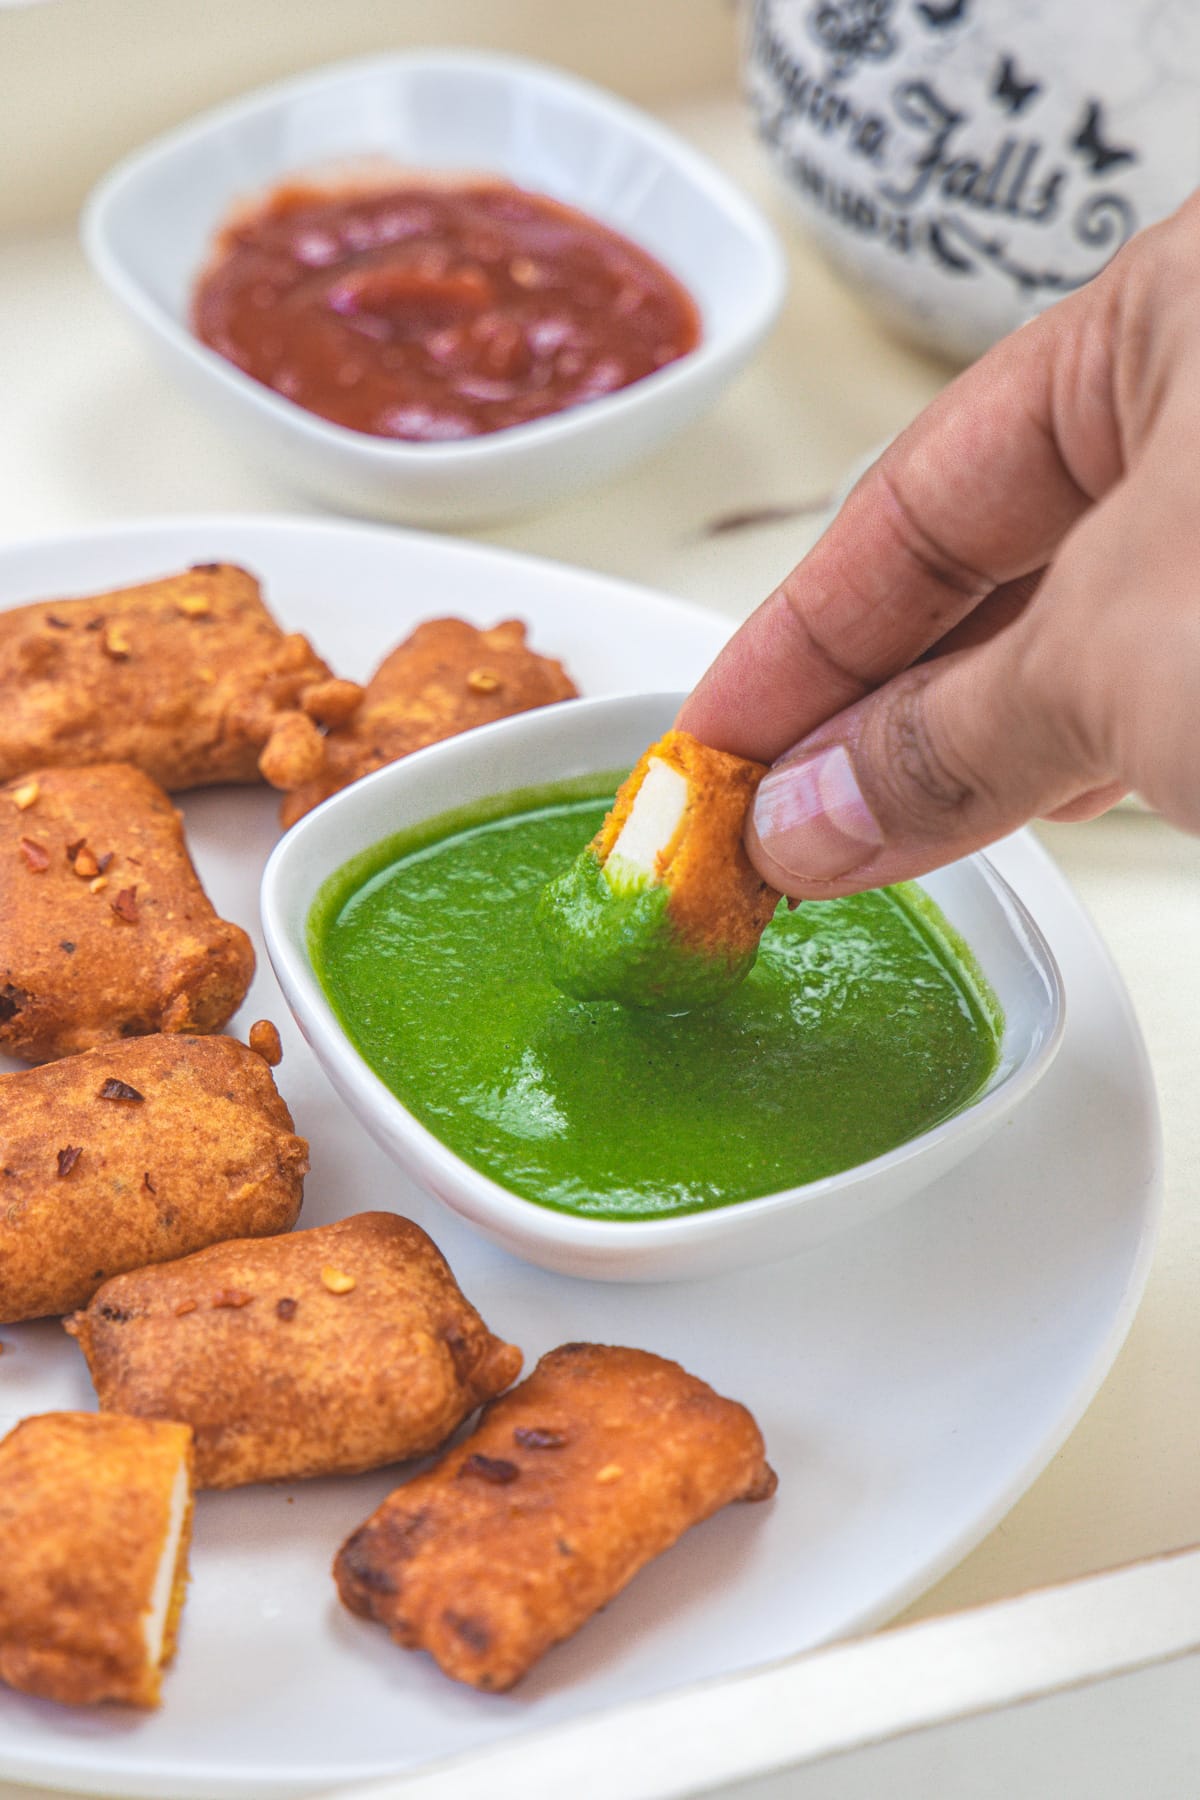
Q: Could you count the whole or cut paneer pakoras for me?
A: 8